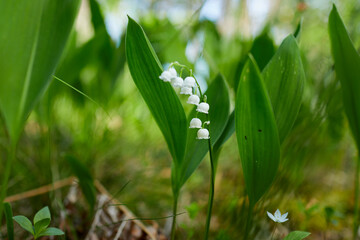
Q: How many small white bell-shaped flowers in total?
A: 9